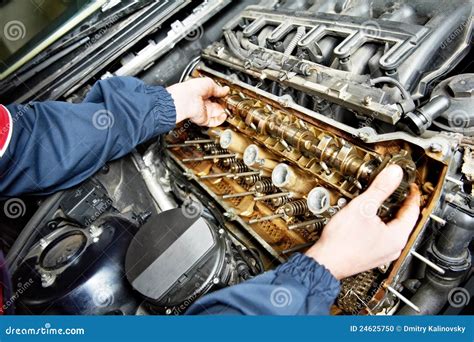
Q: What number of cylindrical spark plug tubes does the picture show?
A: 4